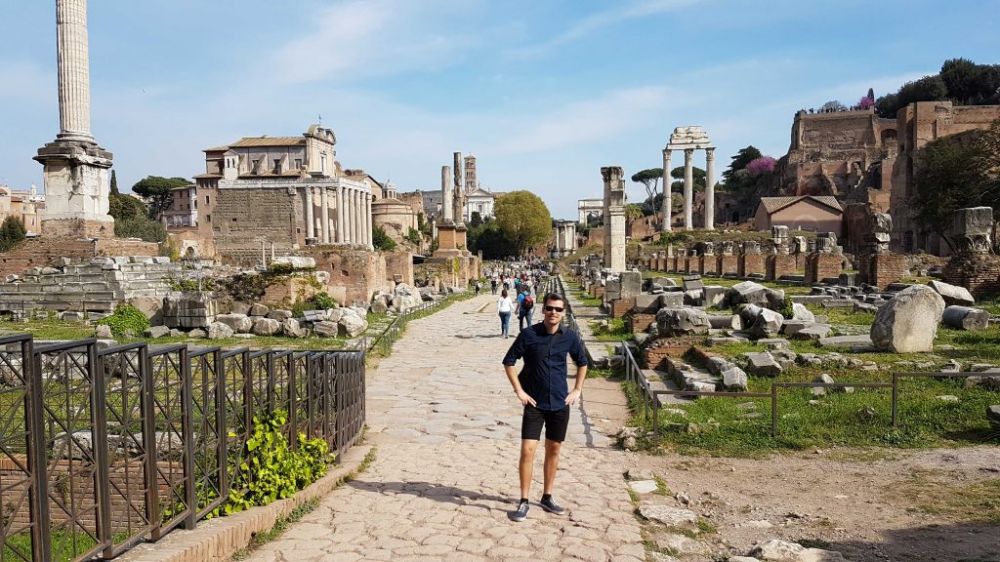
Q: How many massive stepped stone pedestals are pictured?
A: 1